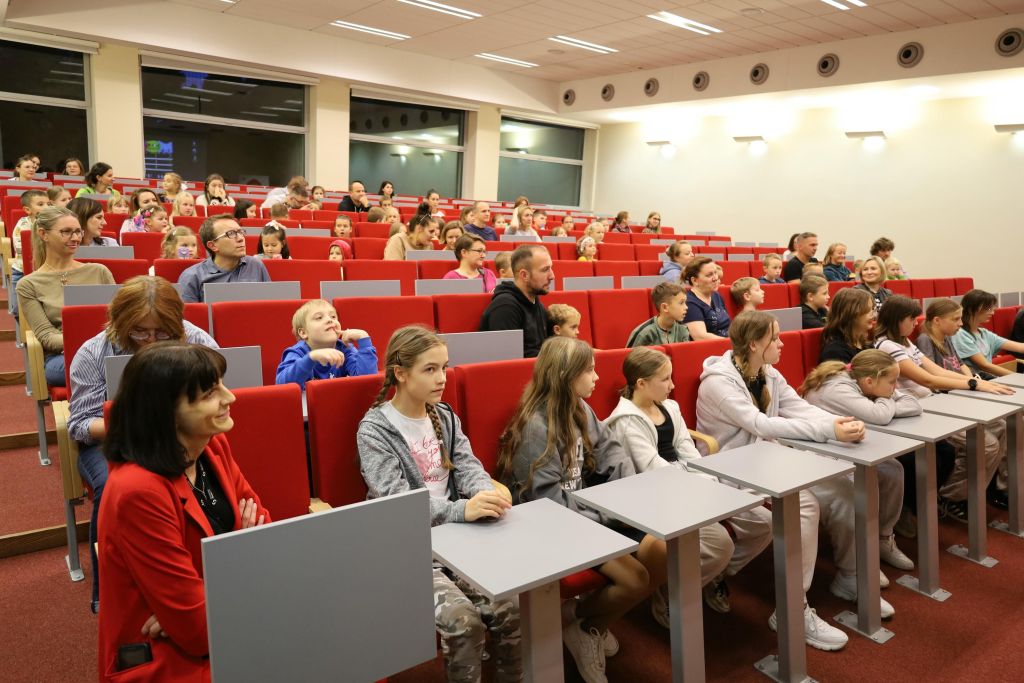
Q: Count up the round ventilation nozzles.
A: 8